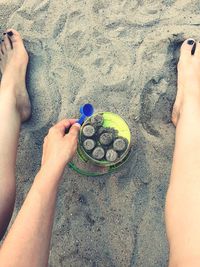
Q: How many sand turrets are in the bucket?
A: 7